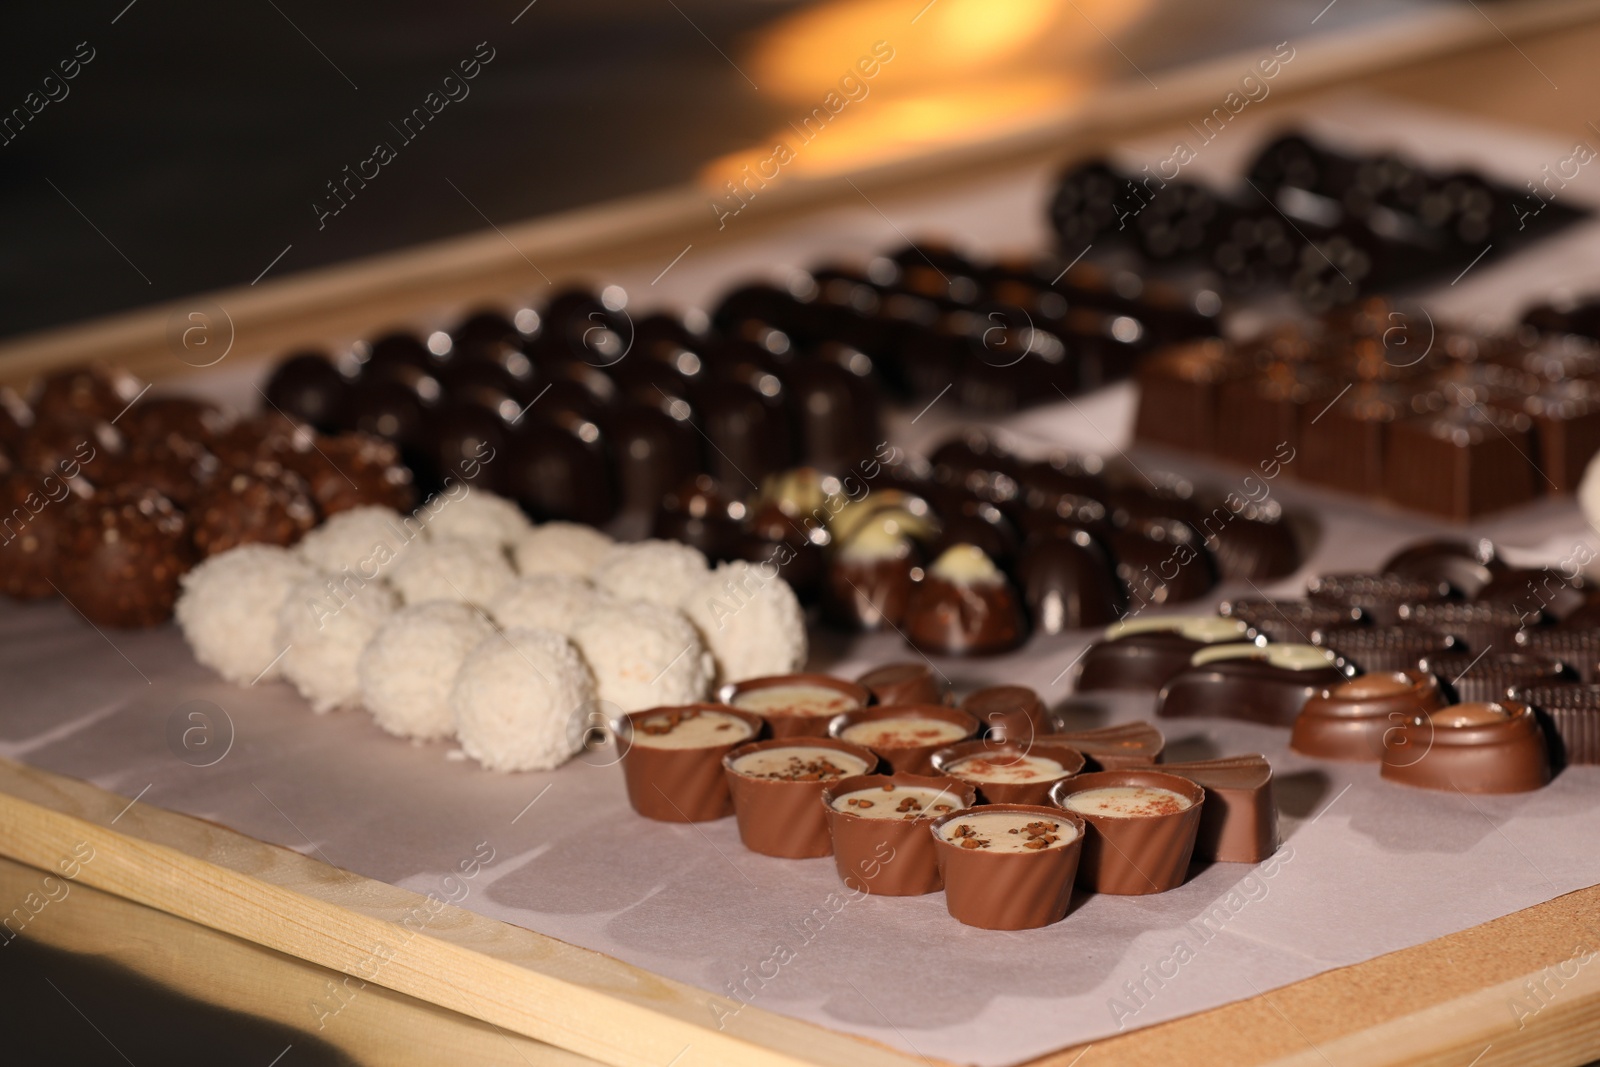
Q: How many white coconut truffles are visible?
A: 12